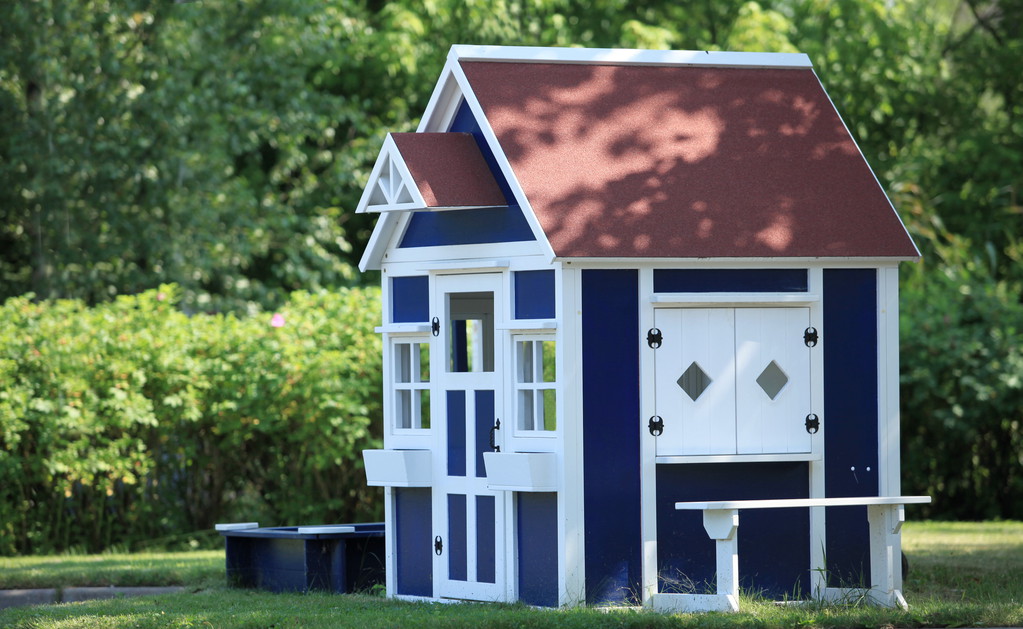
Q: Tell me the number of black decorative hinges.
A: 6